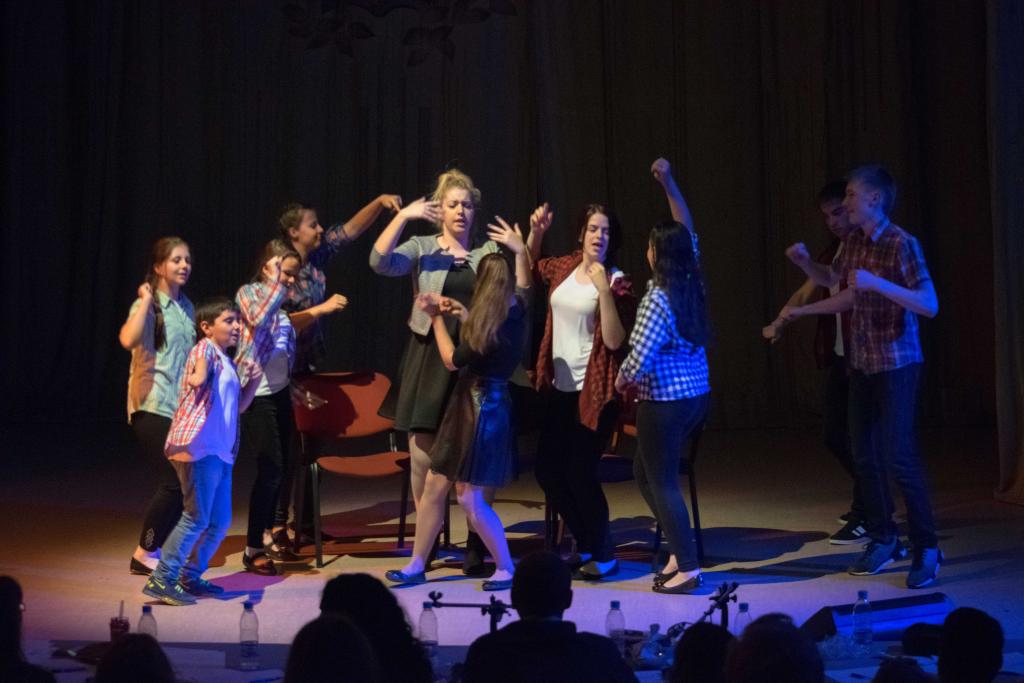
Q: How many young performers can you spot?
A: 10